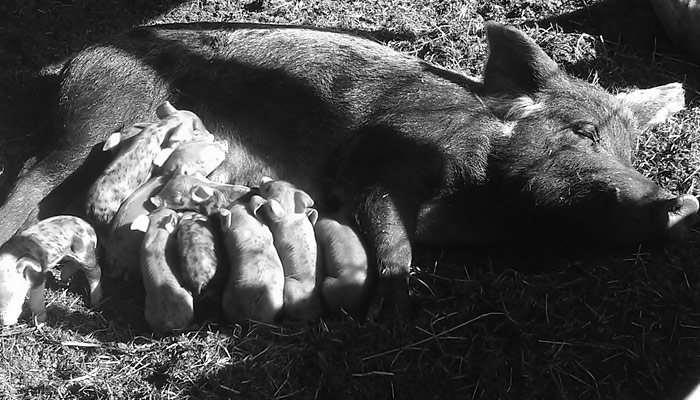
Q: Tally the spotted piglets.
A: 3